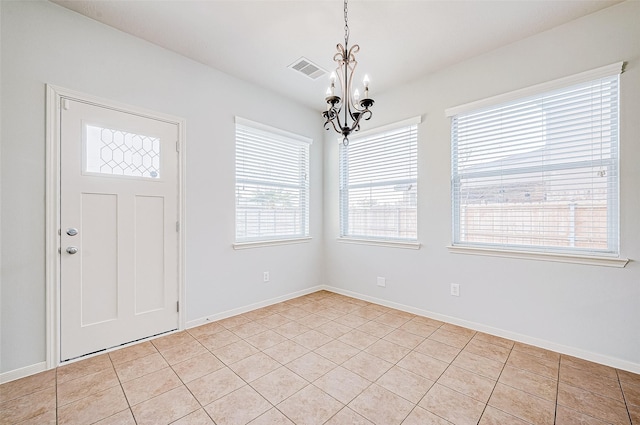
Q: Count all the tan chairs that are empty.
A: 0